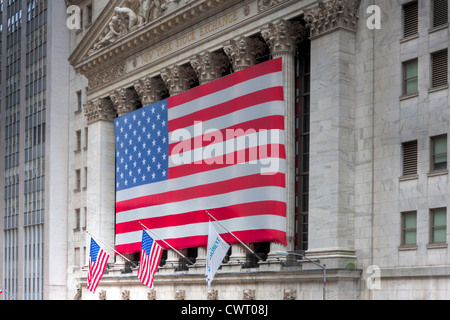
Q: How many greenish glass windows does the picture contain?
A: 4